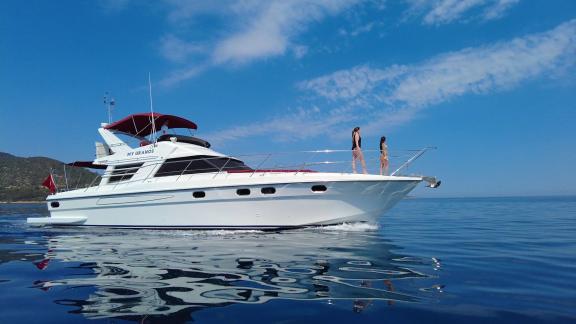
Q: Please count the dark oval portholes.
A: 5